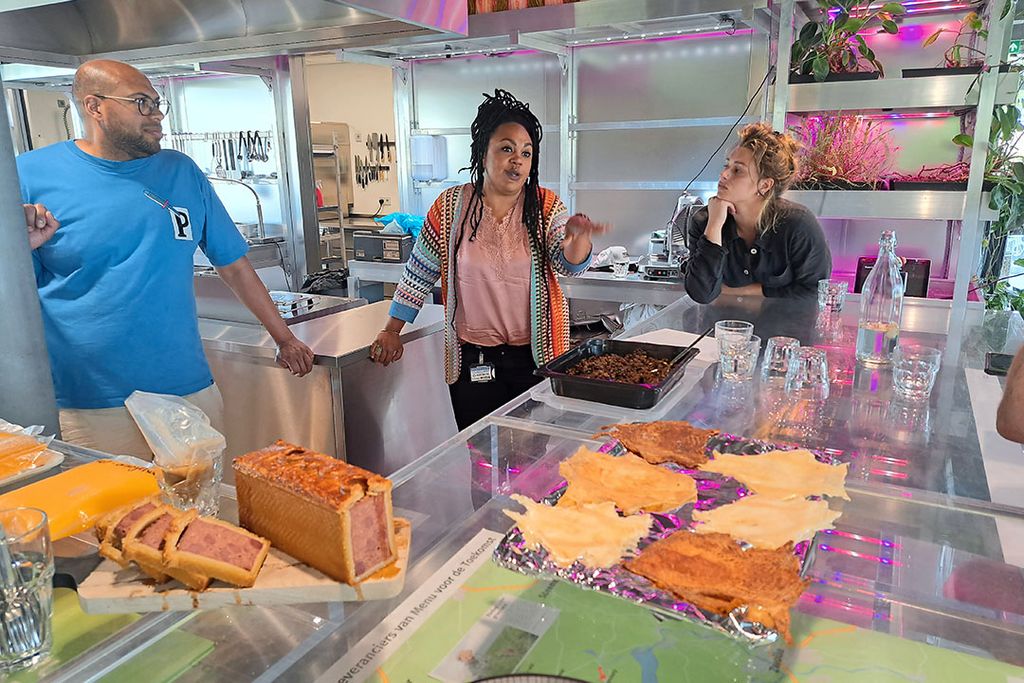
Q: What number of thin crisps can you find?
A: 6